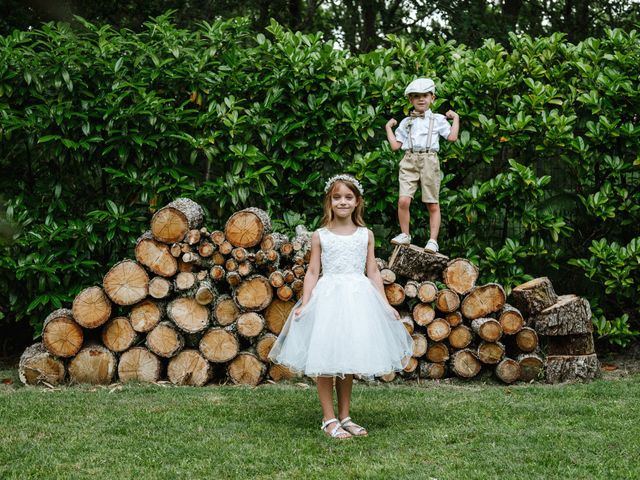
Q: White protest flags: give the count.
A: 0